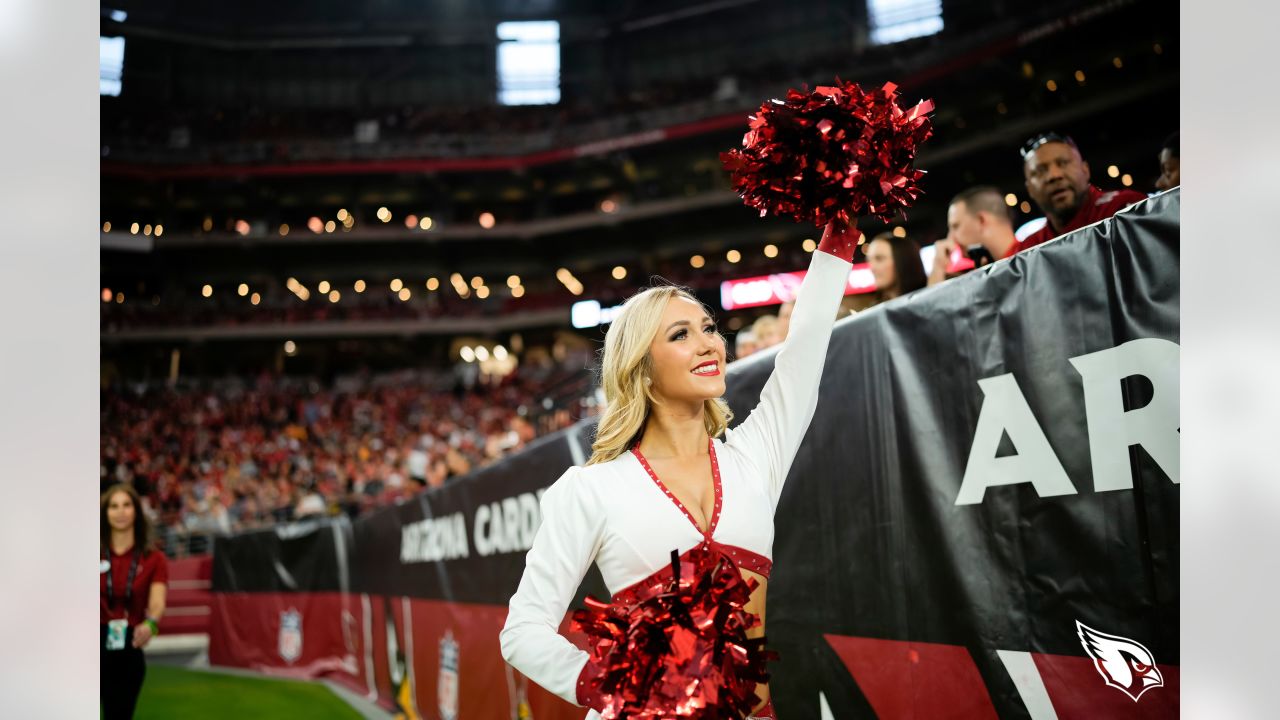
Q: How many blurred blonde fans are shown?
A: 1